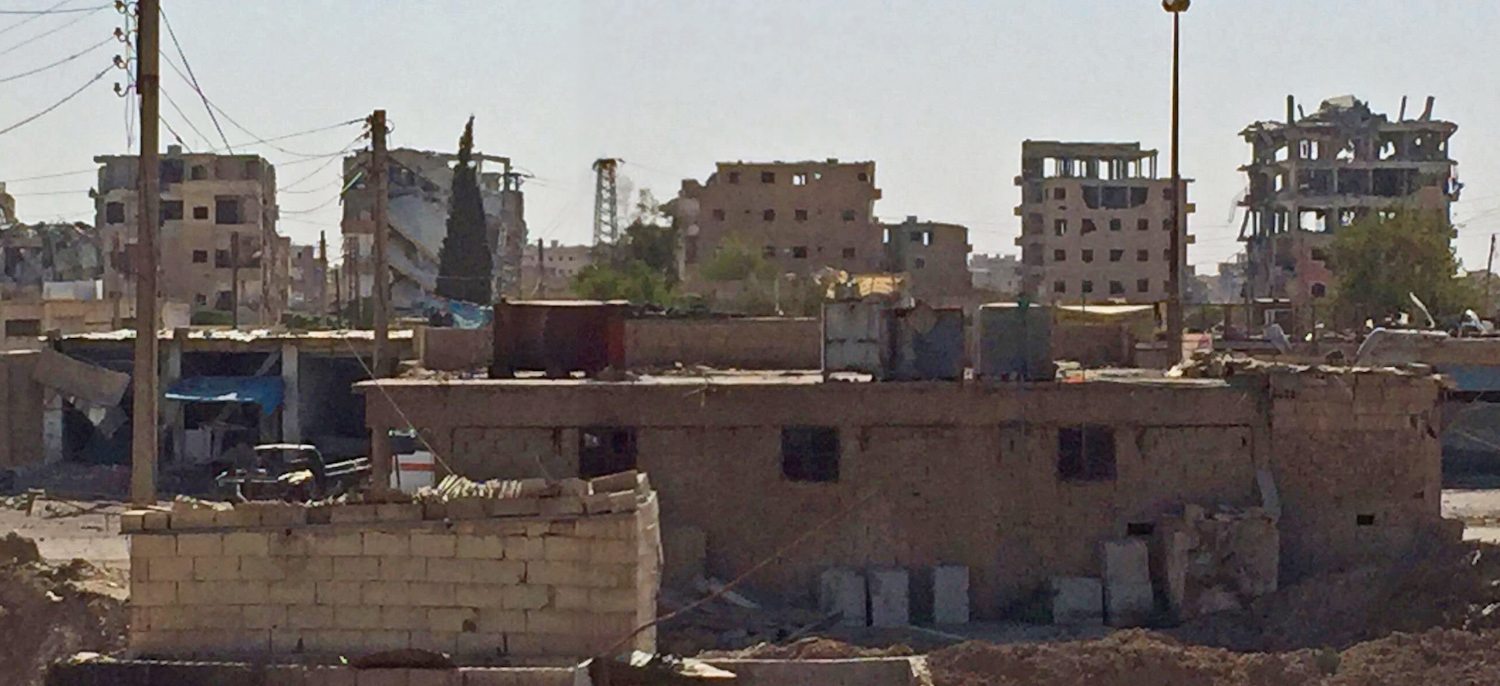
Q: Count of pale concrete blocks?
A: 5